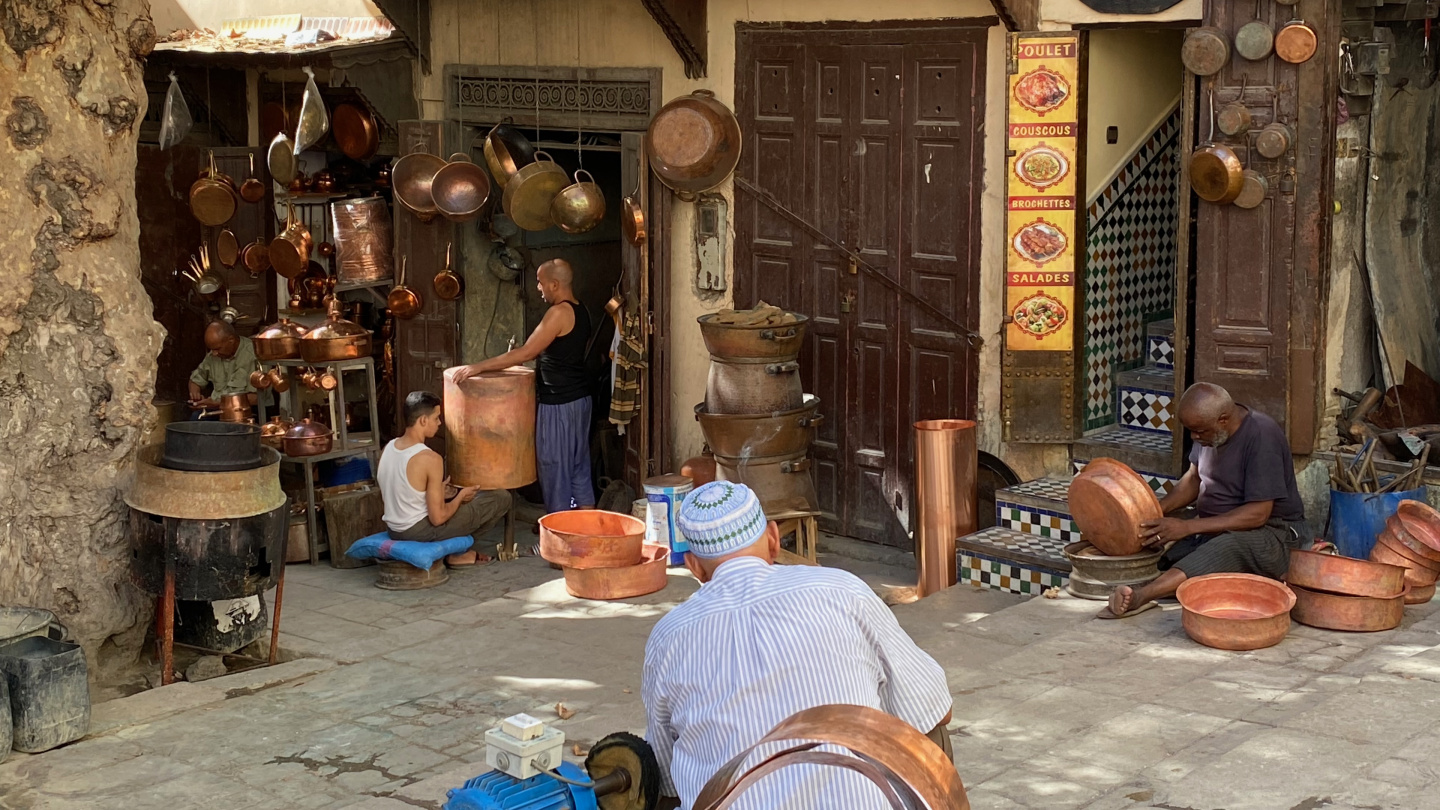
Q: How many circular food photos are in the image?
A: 4